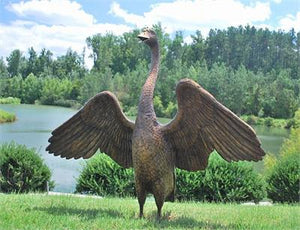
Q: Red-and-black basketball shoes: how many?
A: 0